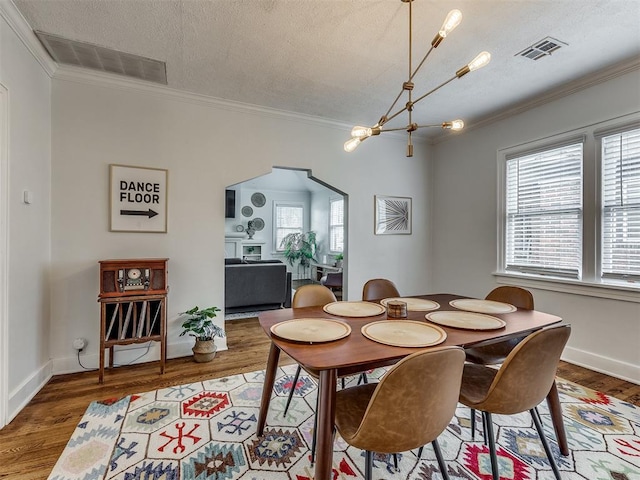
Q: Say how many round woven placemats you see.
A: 6